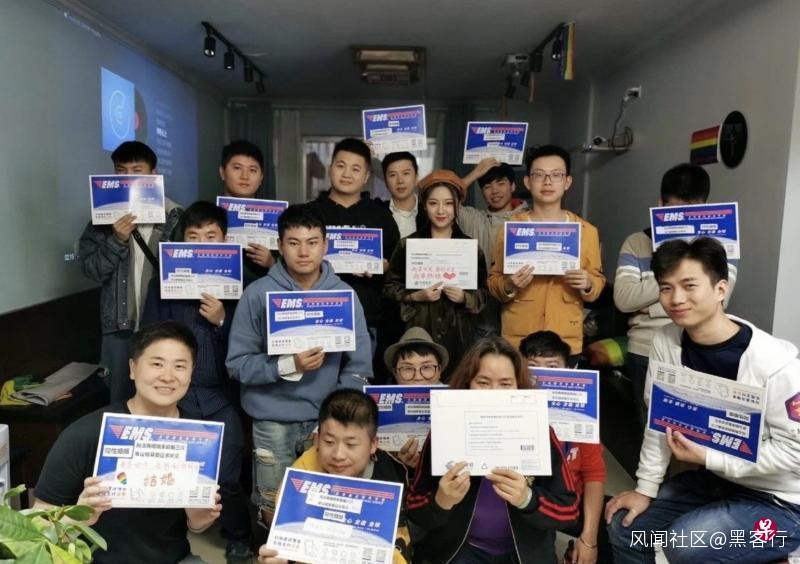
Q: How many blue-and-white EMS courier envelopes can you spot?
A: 14